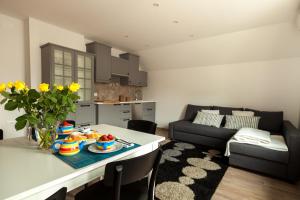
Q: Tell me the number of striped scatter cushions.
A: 2